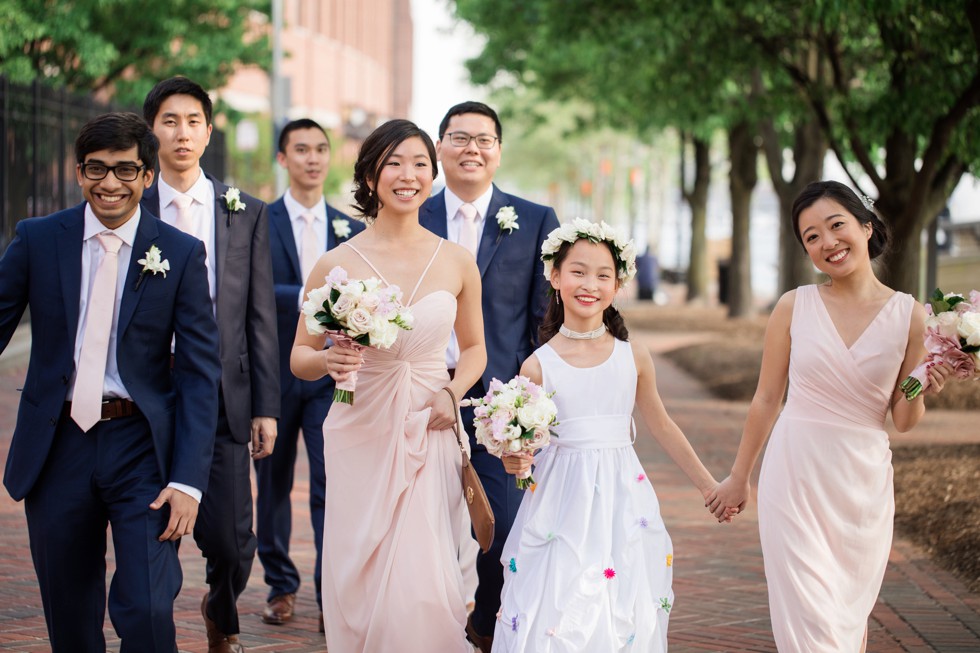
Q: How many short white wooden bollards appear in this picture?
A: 0